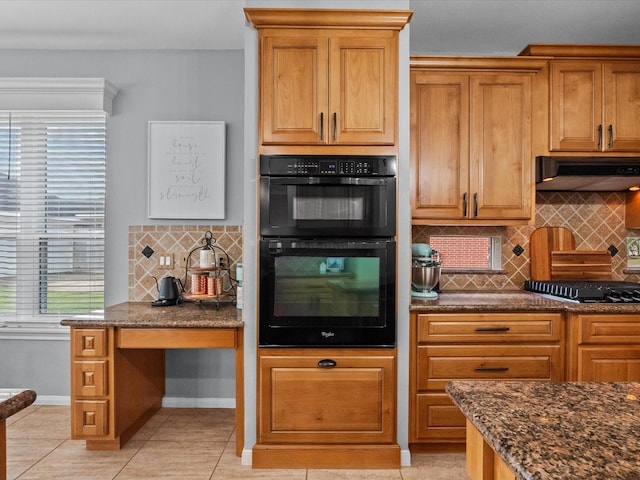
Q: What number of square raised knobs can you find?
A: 3